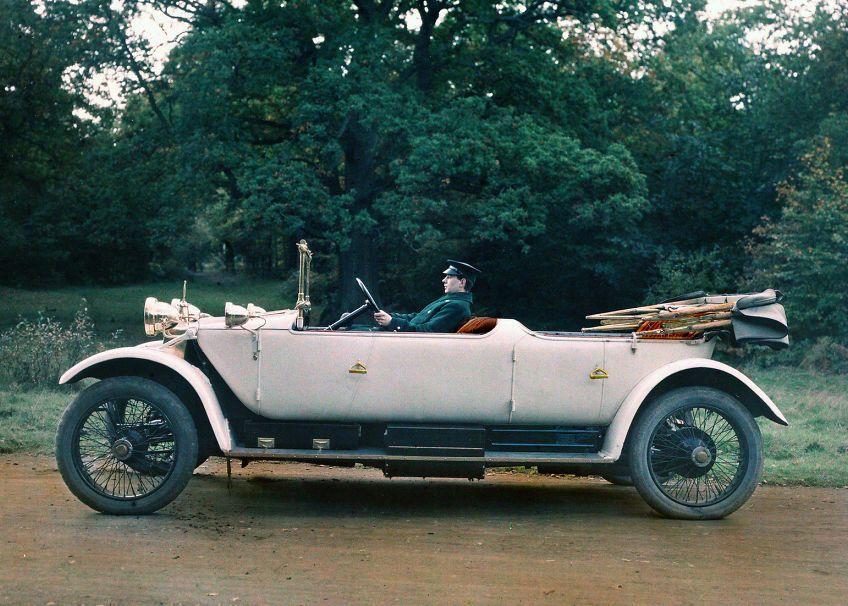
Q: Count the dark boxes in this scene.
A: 3